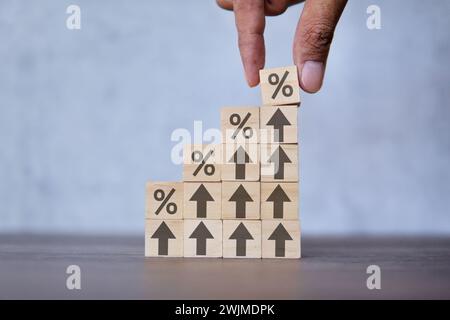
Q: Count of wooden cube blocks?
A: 14